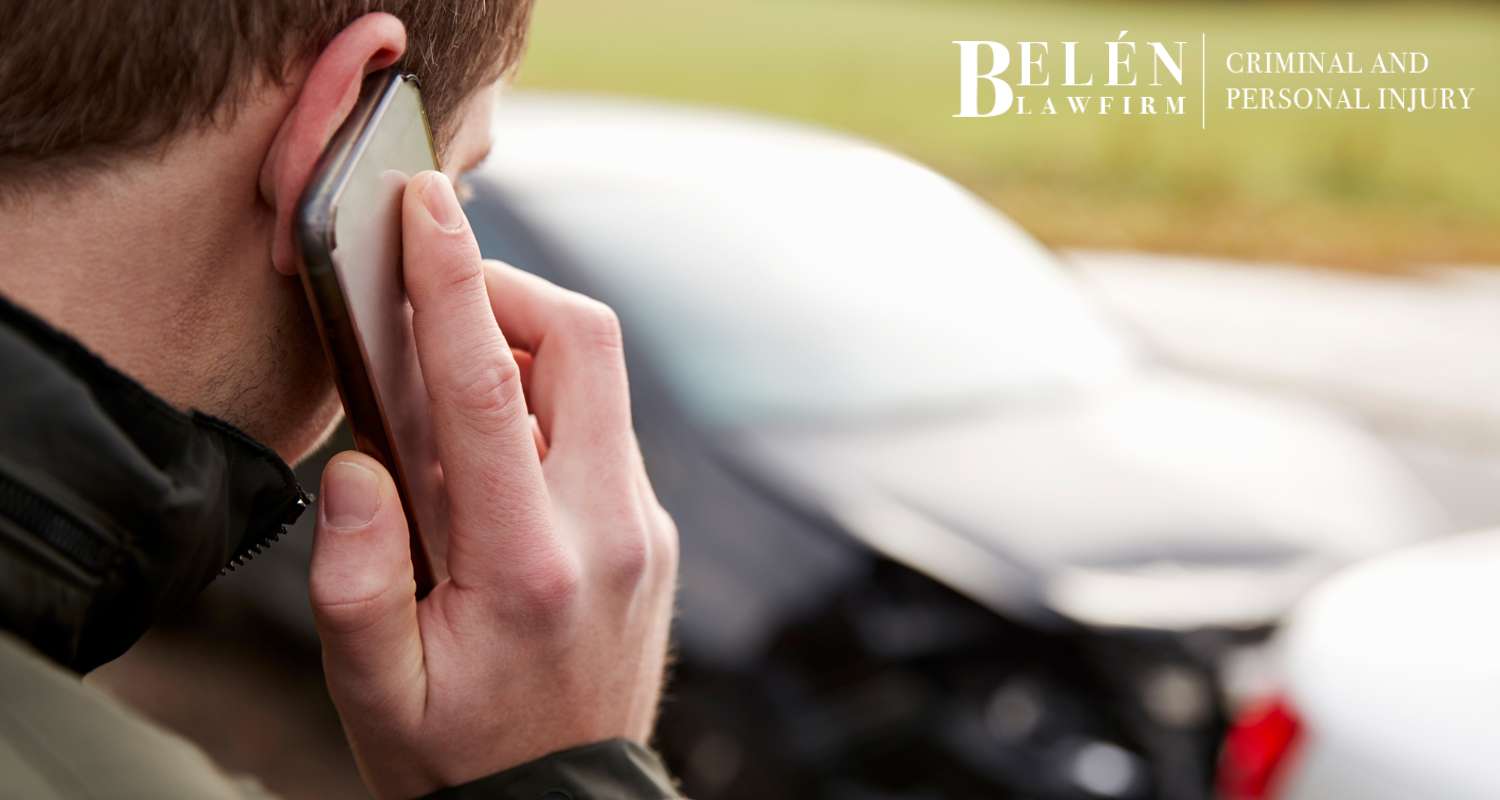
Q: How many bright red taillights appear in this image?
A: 1